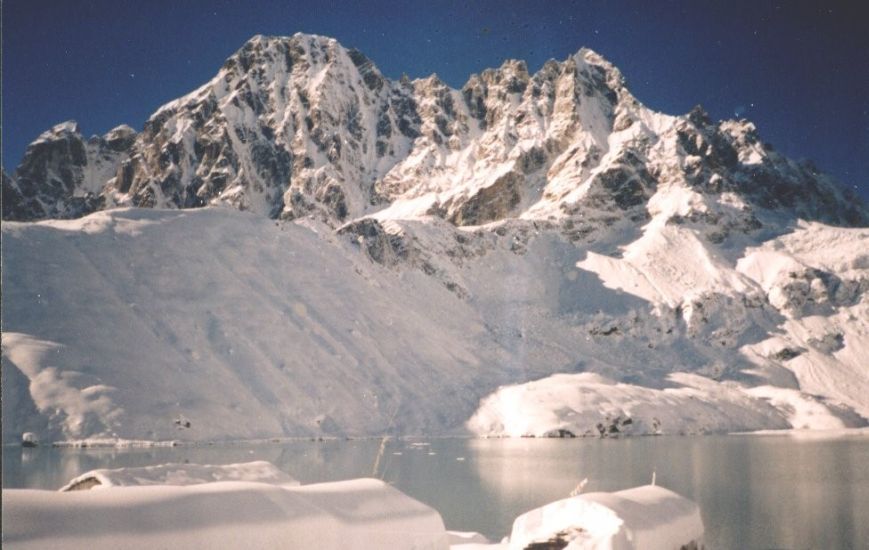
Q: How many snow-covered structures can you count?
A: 3